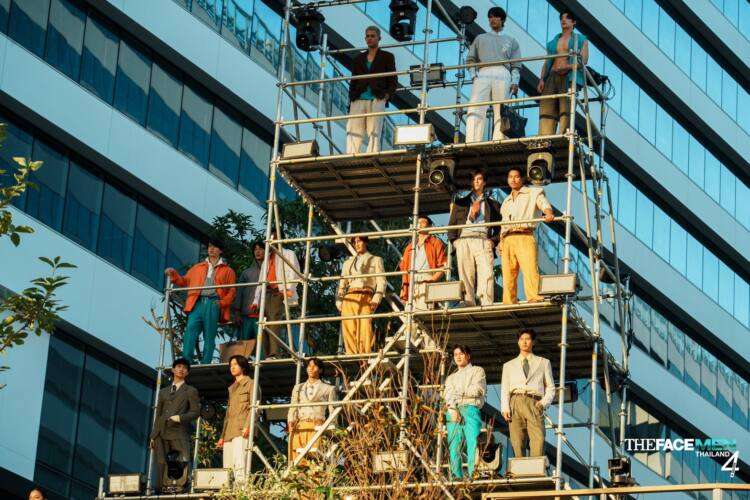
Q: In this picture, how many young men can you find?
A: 15